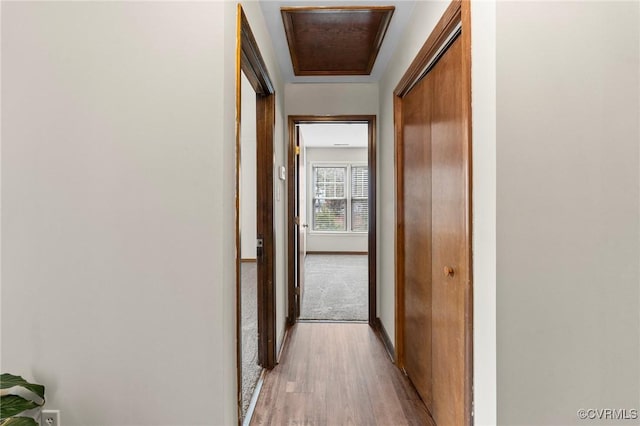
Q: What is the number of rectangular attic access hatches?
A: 1